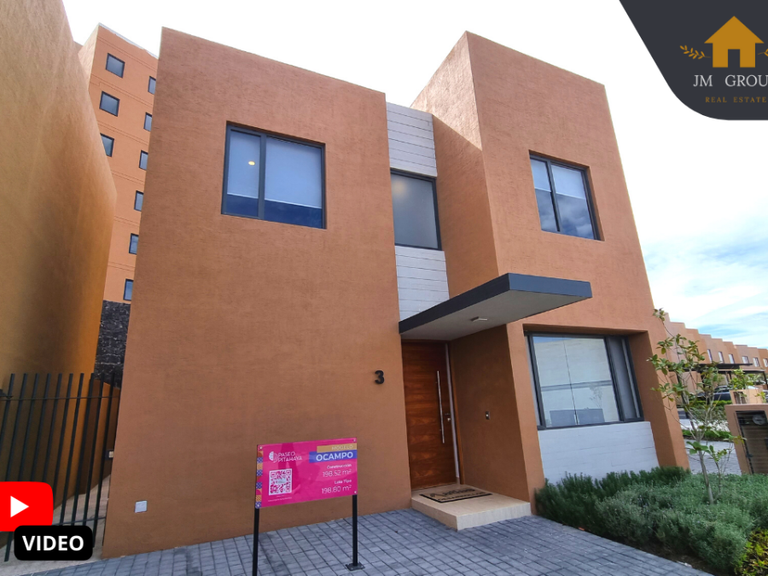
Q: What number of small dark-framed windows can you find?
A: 9